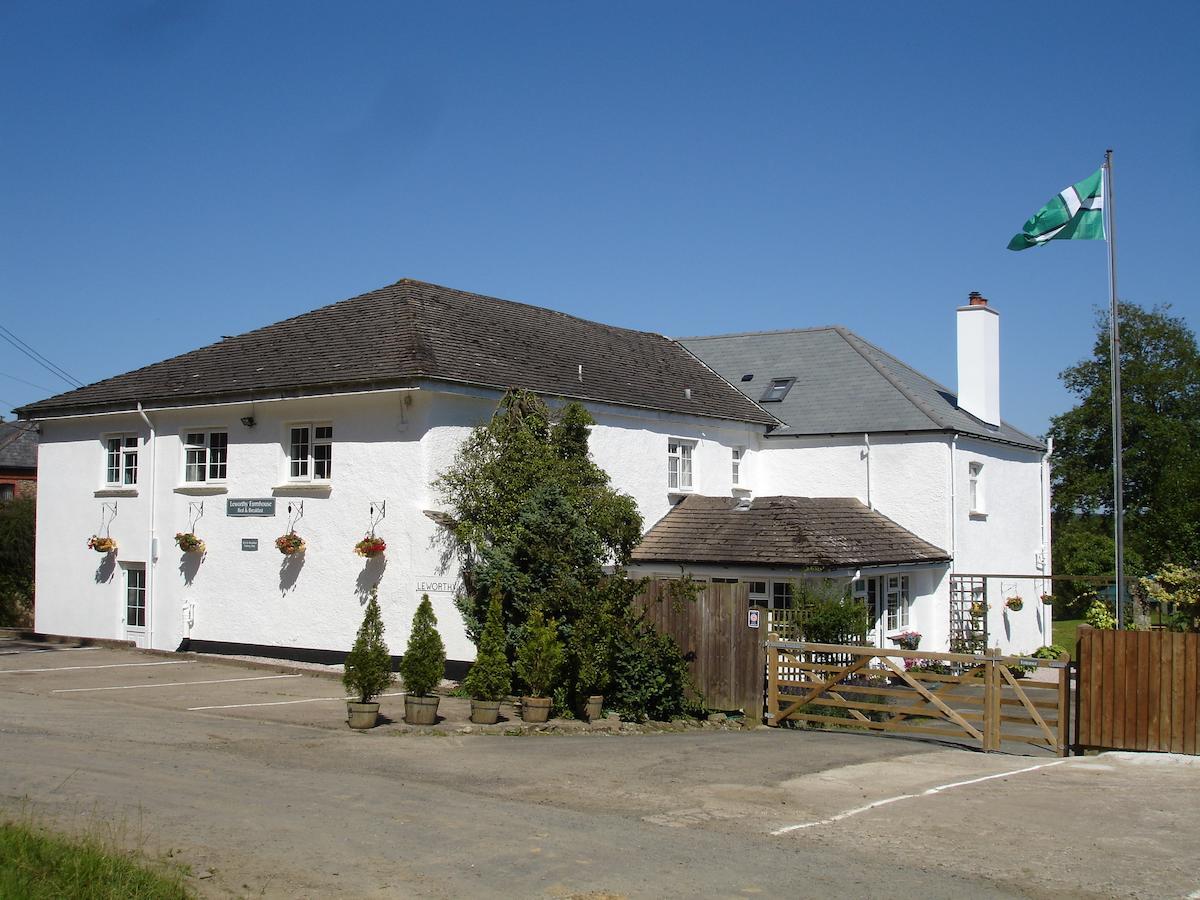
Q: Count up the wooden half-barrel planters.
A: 5